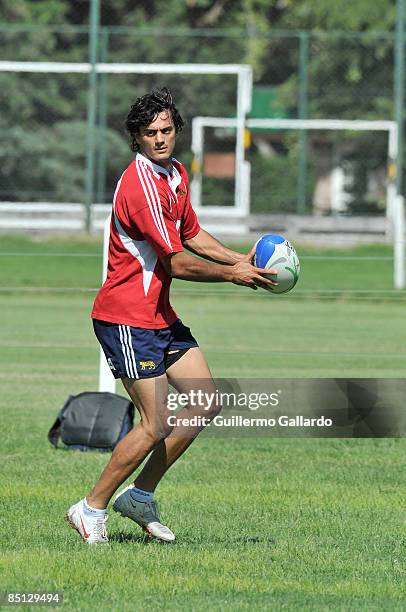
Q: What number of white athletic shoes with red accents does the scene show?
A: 2